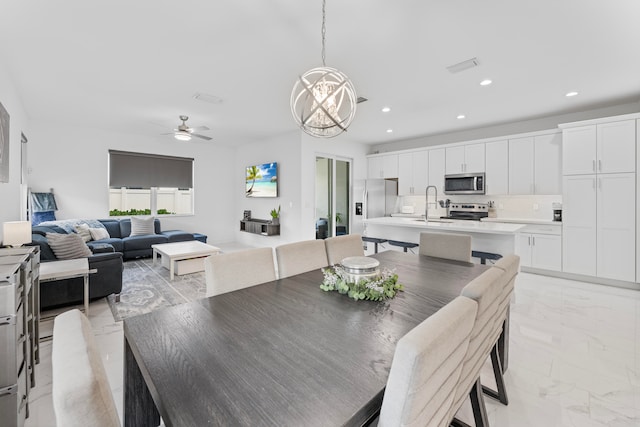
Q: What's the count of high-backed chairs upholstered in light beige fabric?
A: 8